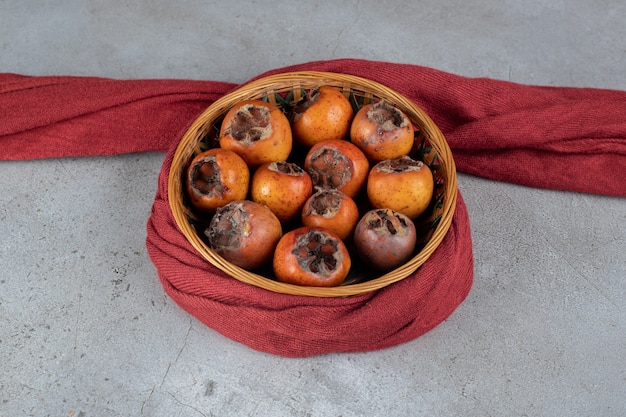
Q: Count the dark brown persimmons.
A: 2